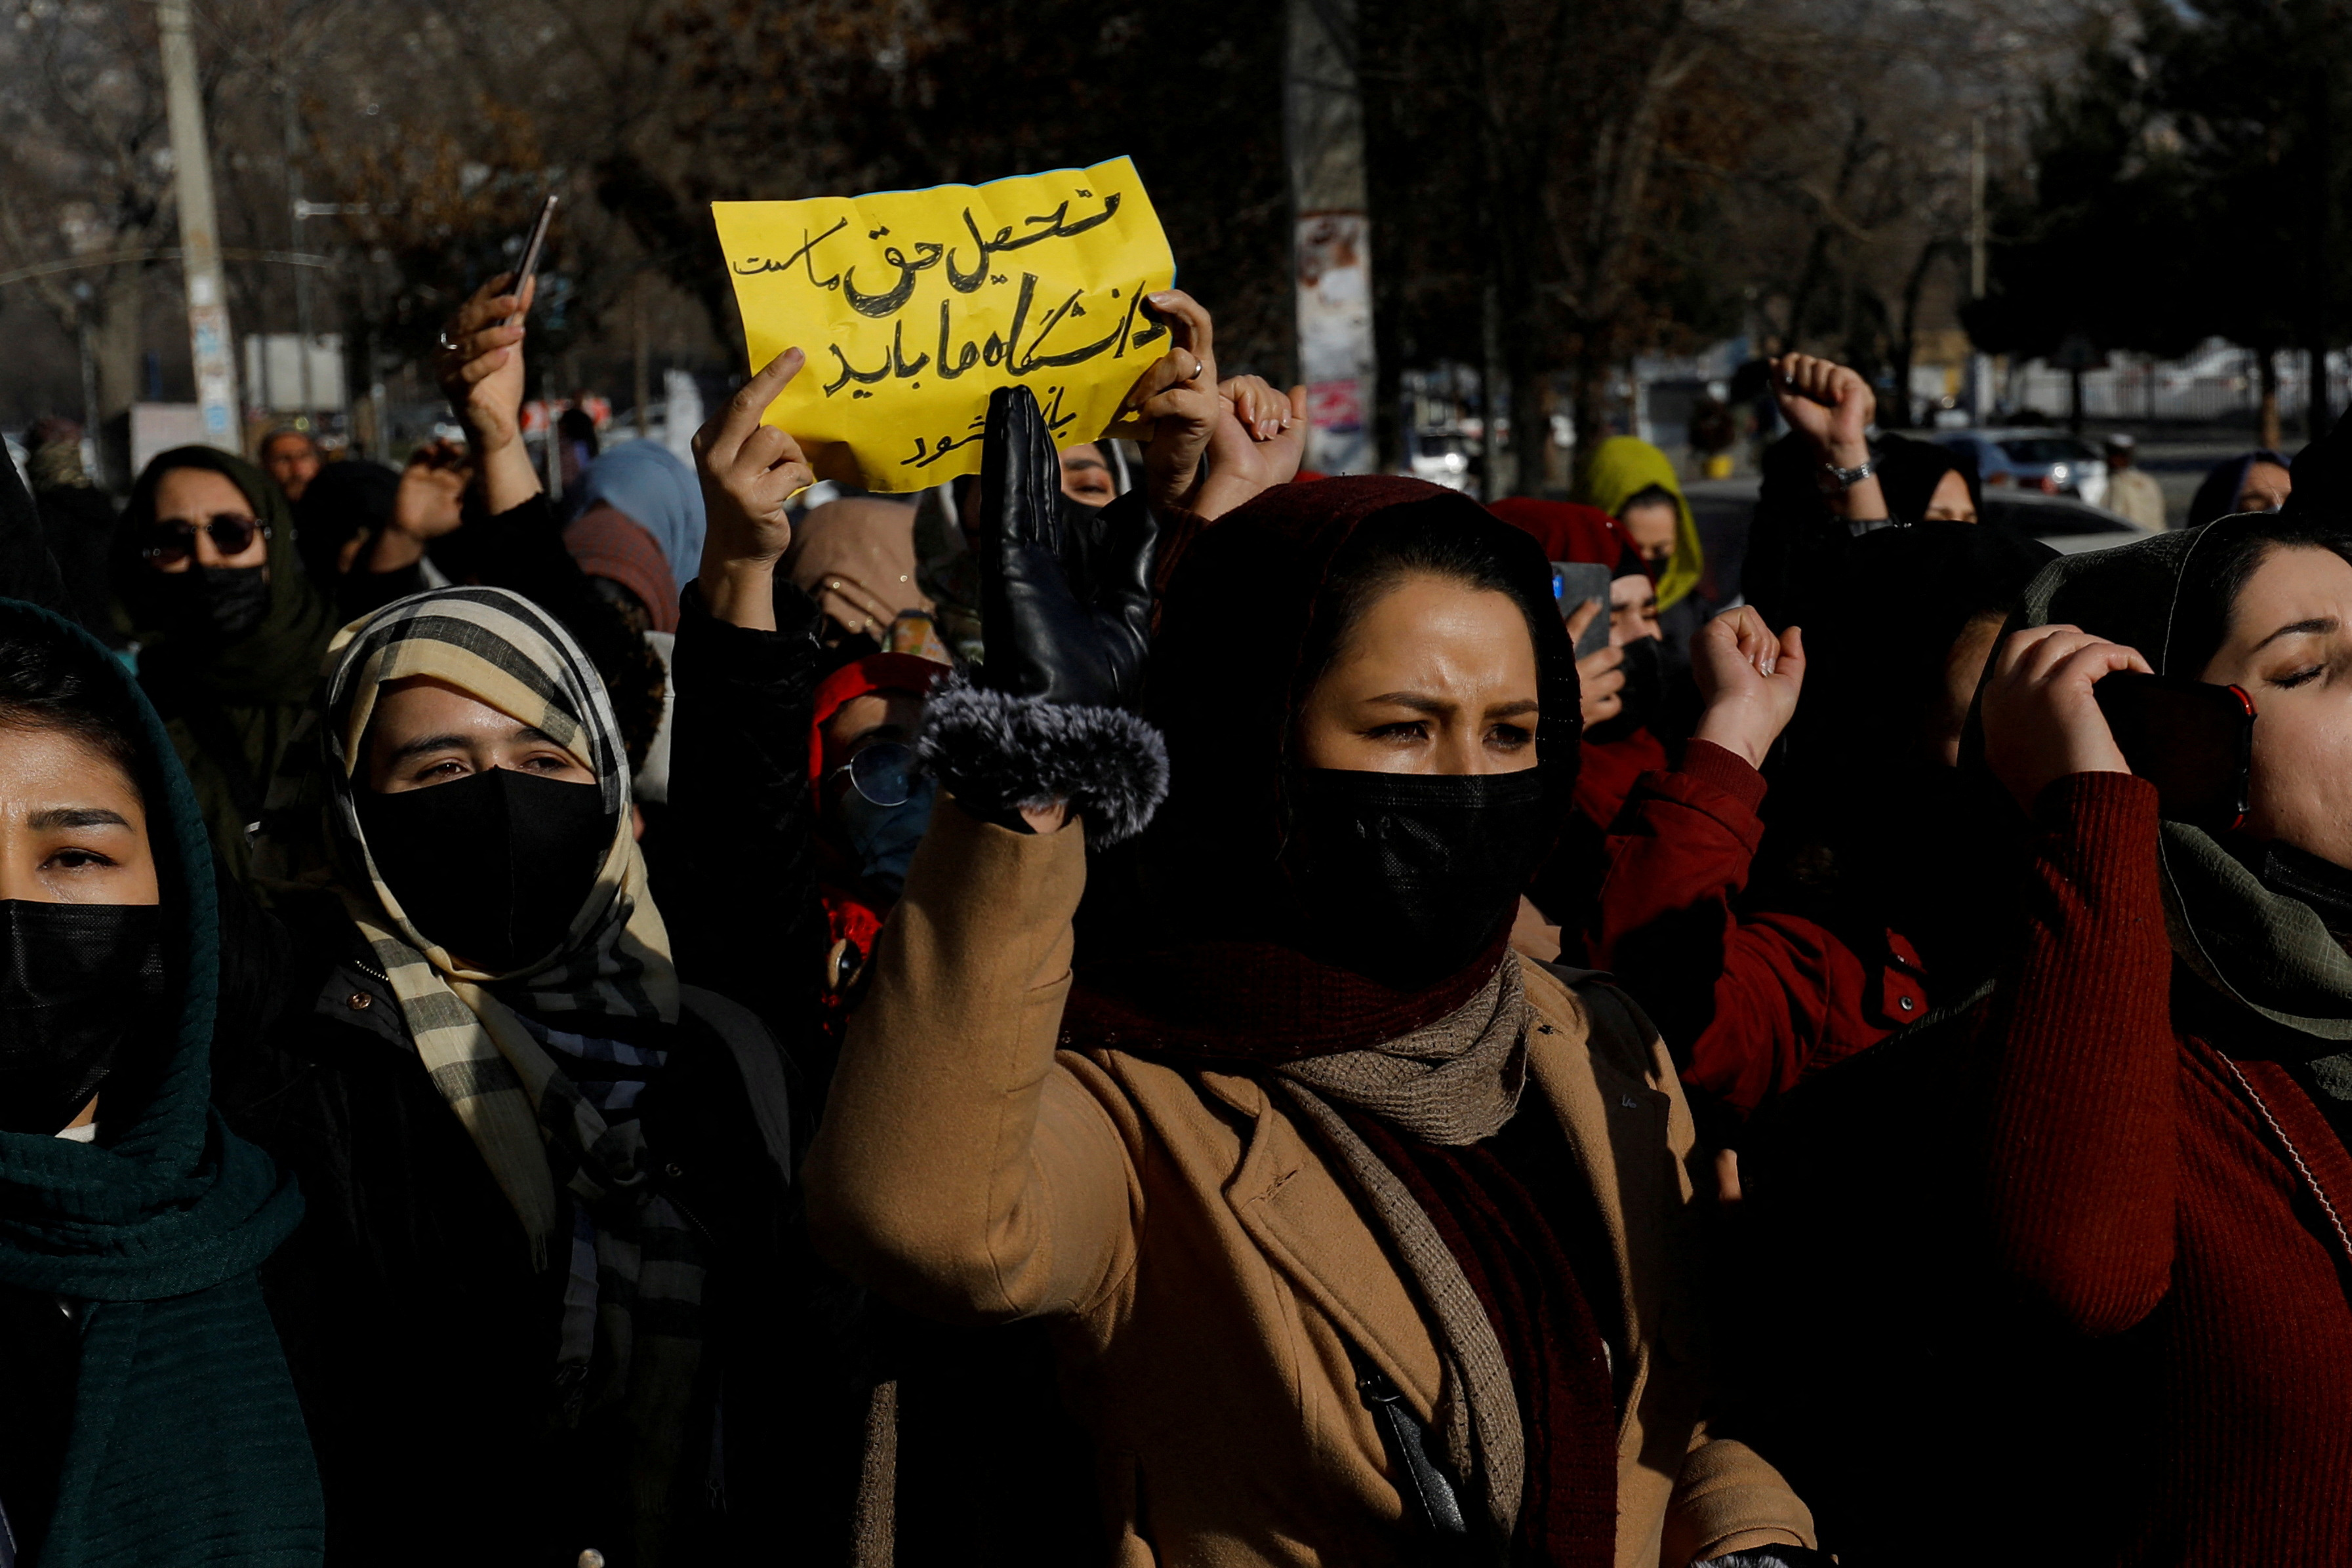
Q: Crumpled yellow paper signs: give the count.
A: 1